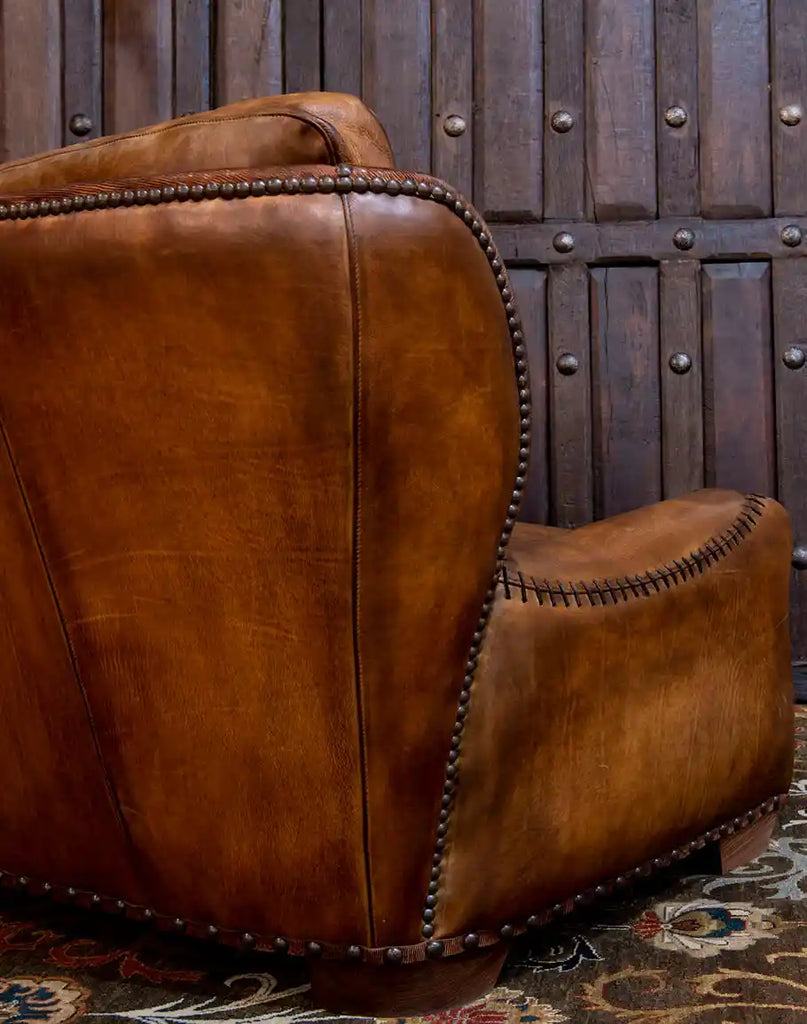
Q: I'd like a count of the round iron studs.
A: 12